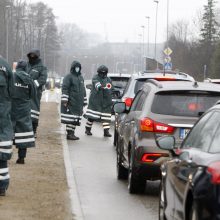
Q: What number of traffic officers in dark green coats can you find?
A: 5